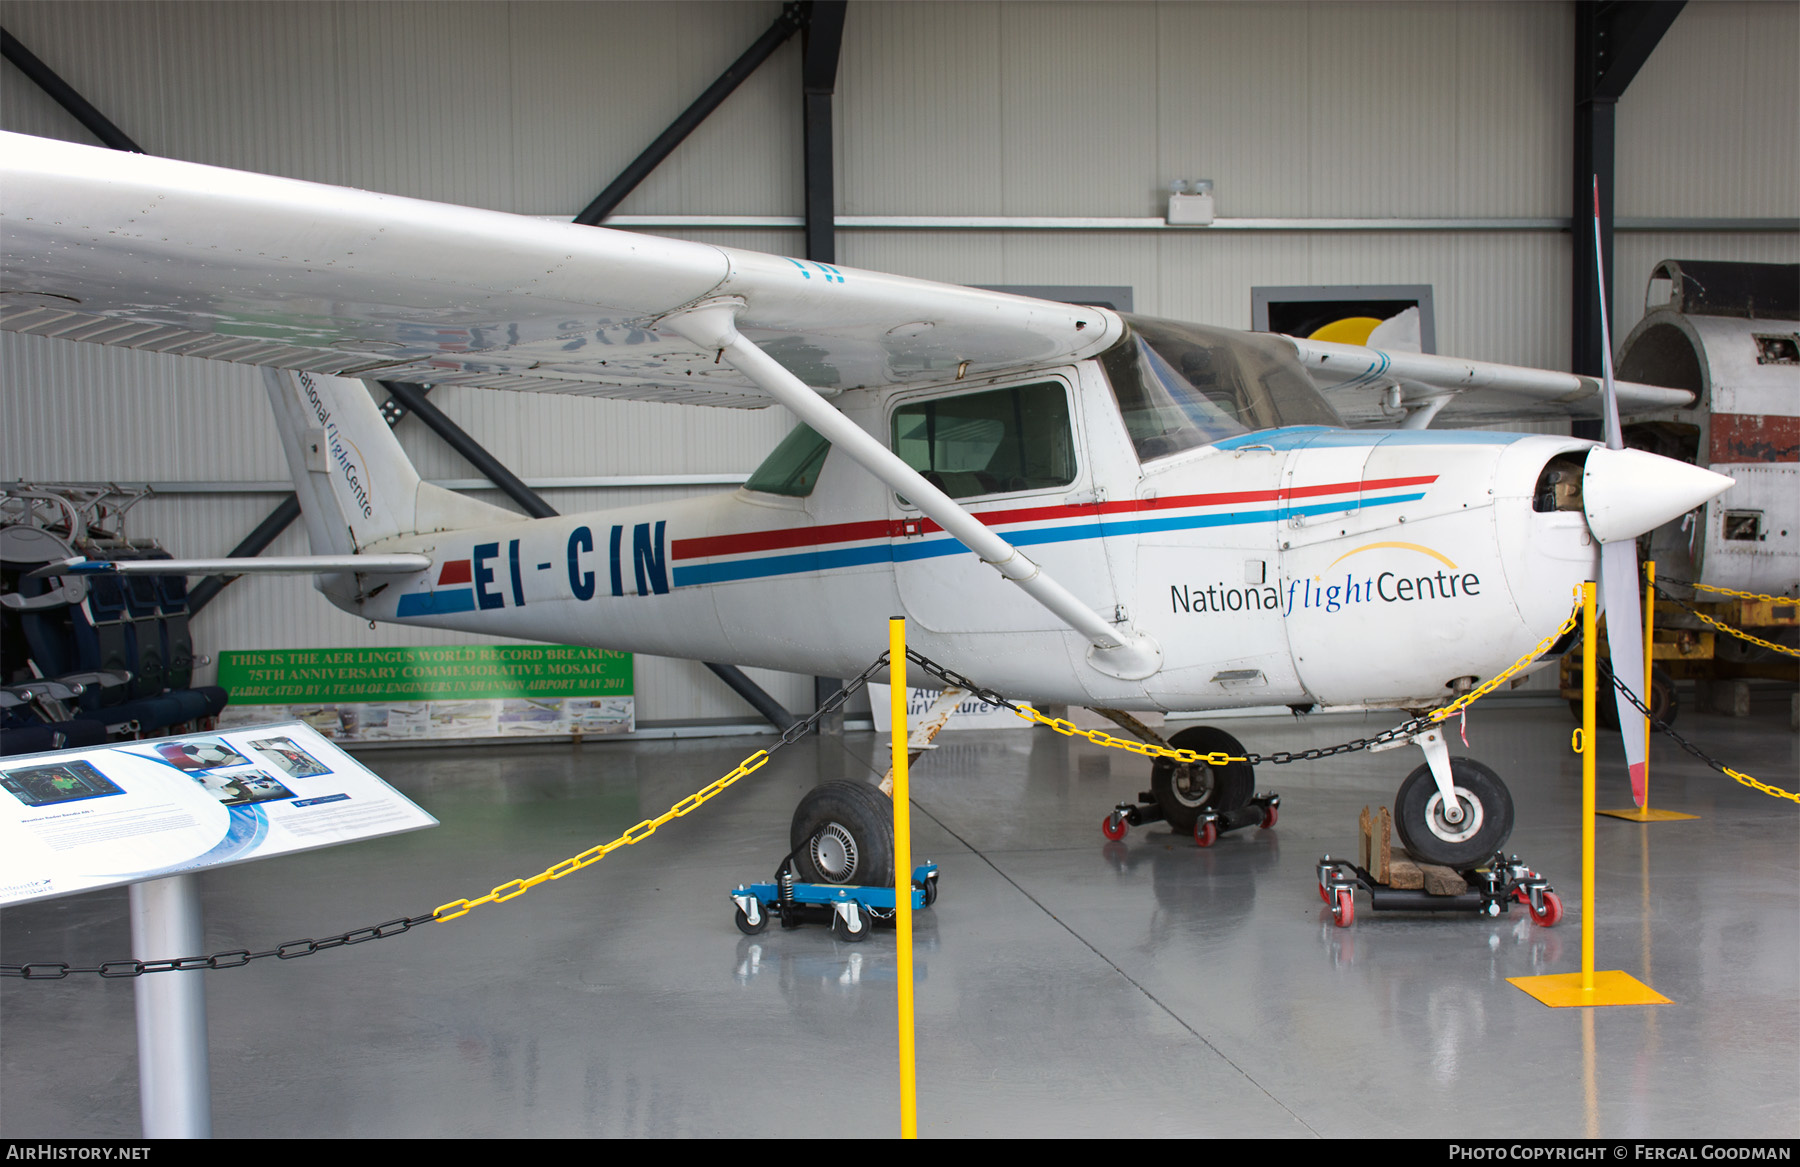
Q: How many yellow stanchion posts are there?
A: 3